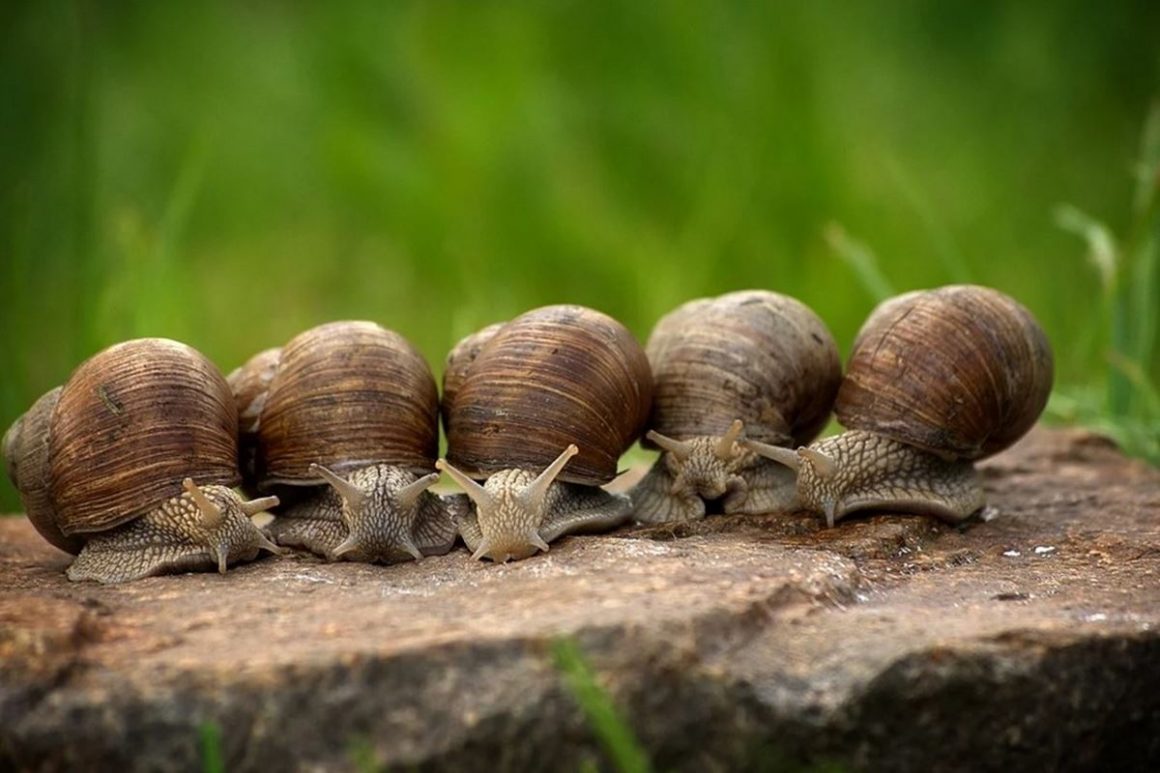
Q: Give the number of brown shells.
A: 5